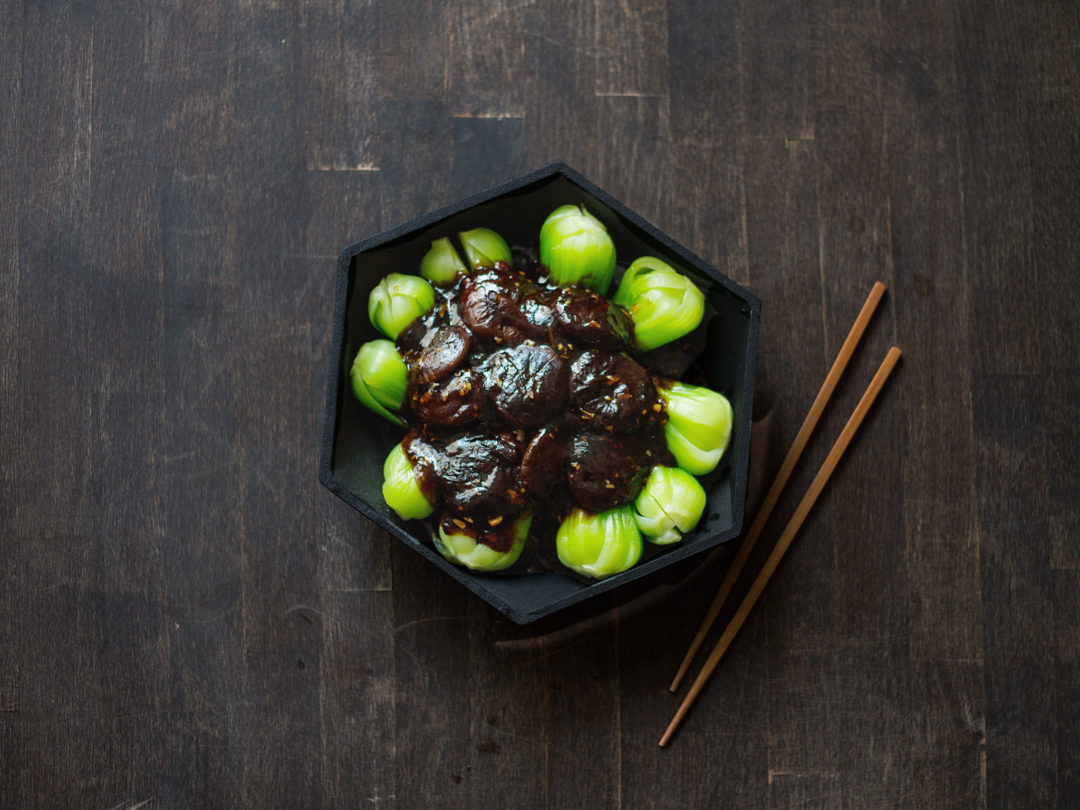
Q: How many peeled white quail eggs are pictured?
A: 0